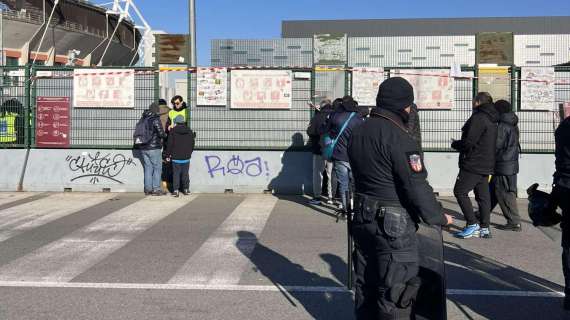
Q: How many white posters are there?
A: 6